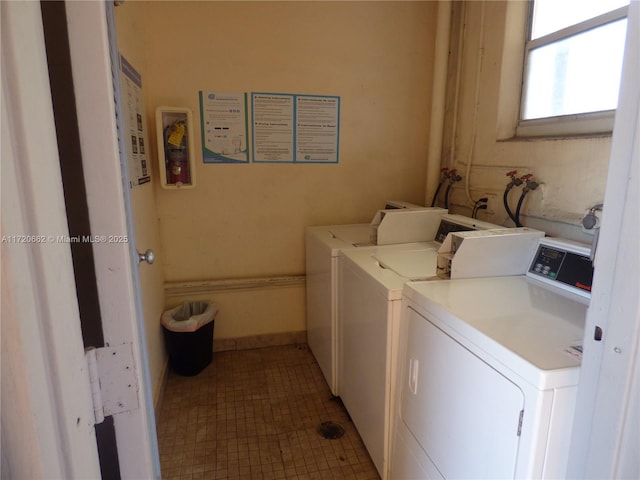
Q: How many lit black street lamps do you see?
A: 0